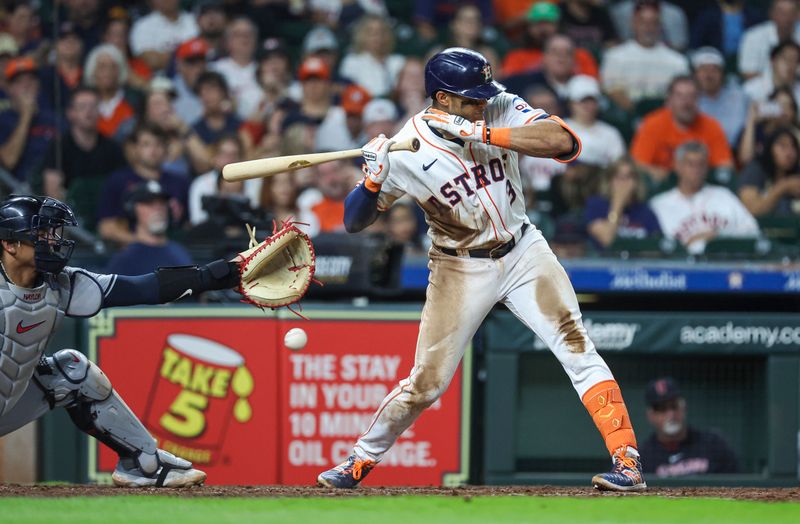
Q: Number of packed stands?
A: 1